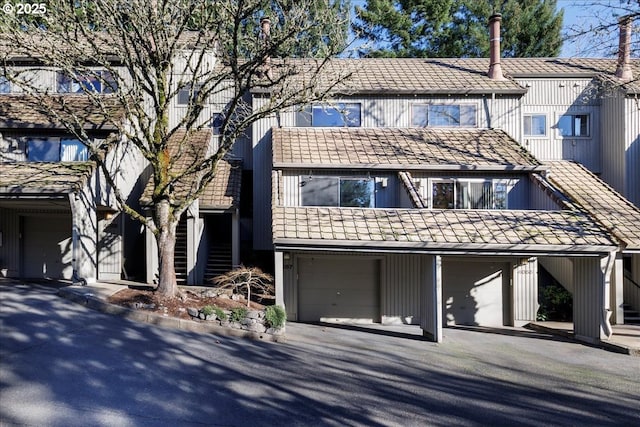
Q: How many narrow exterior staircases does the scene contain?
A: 2